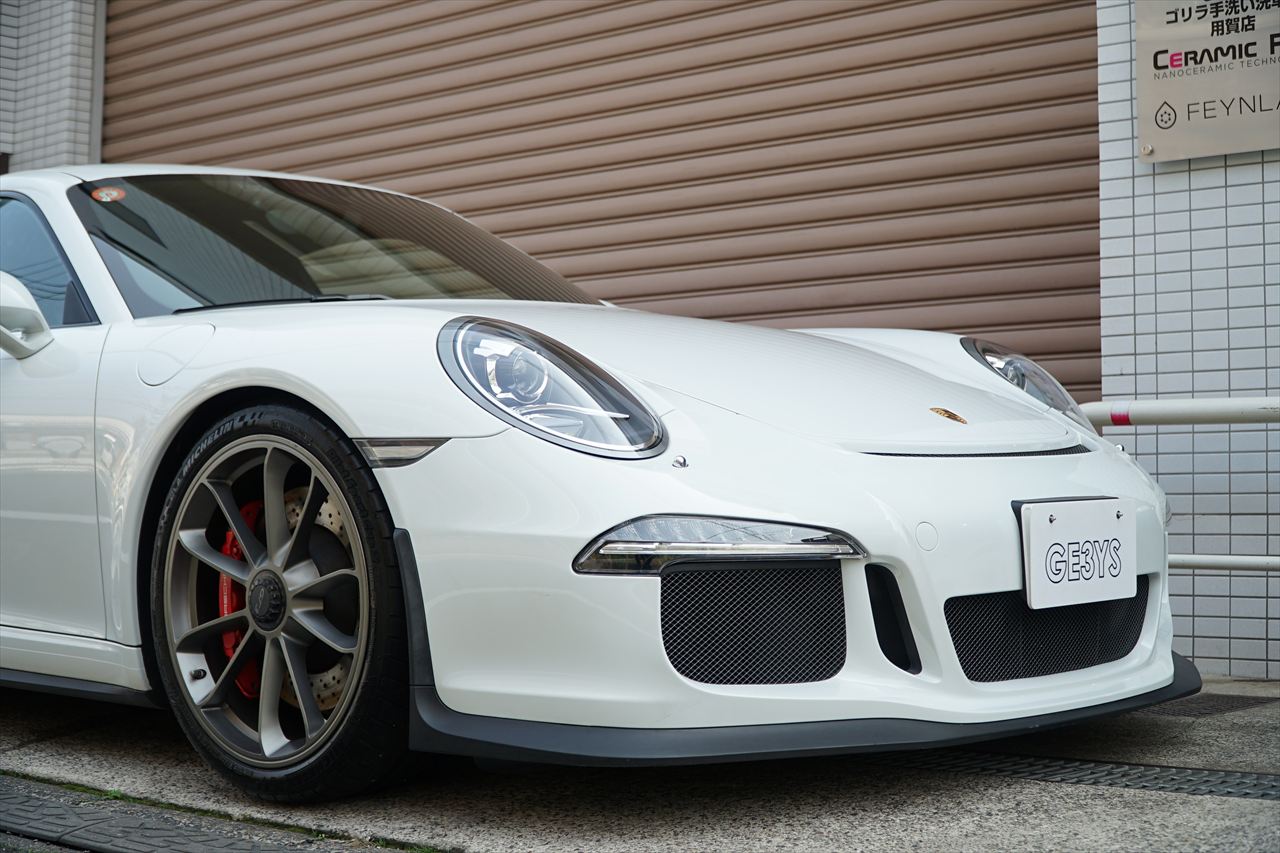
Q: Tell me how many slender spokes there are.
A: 10